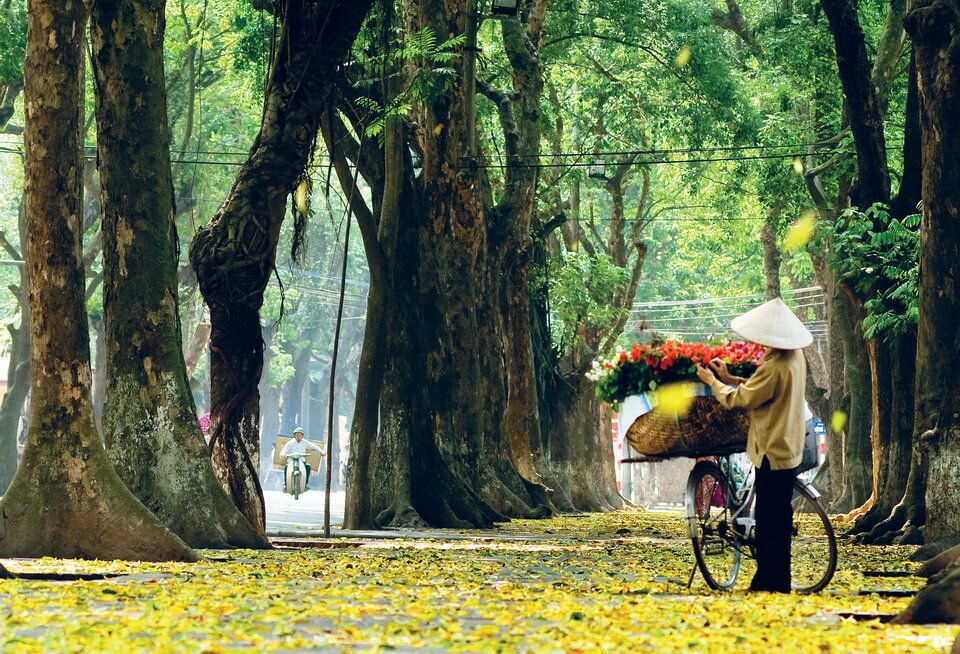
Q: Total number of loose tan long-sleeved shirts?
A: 1